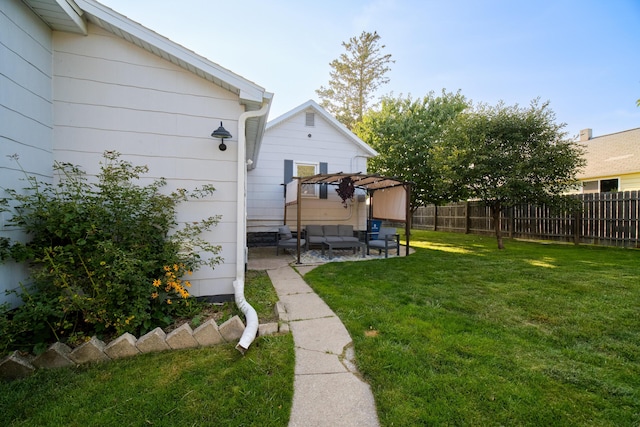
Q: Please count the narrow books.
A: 0